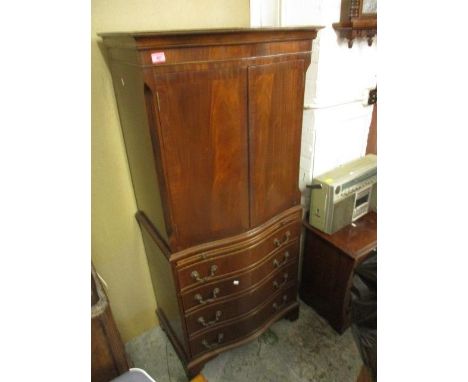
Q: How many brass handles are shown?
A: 8